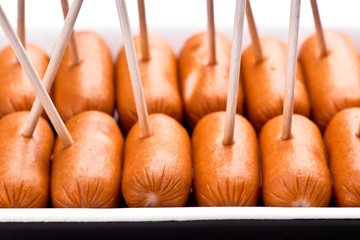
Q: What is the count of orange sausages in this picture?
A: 12